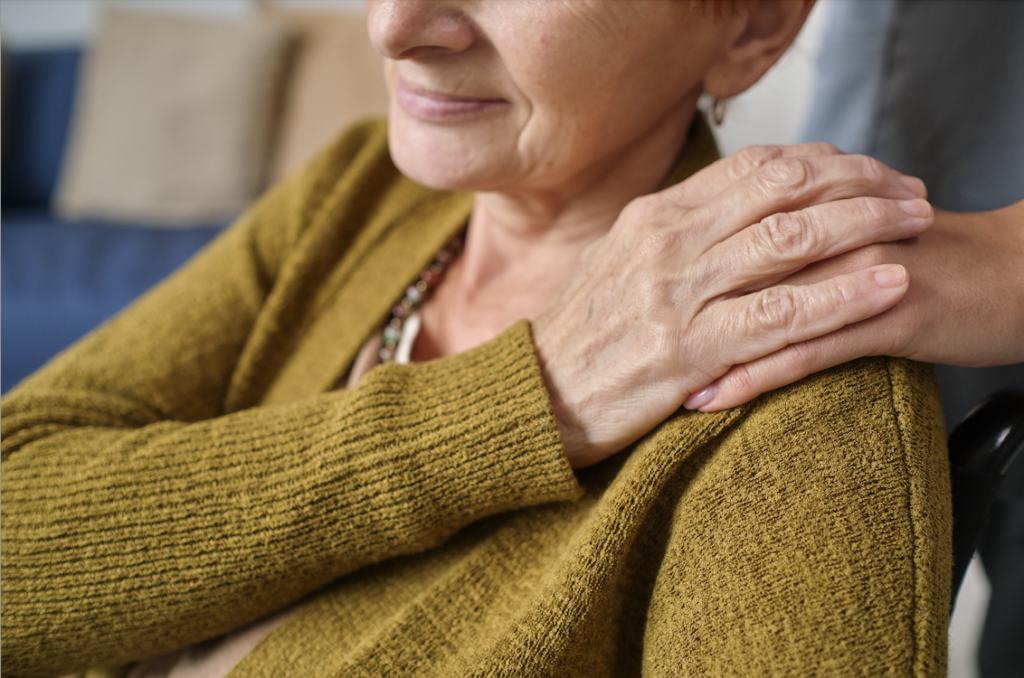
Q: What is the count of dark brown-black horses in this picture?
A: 0